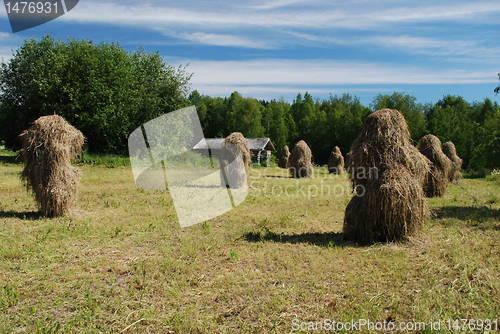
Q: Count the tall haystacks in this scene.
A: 8